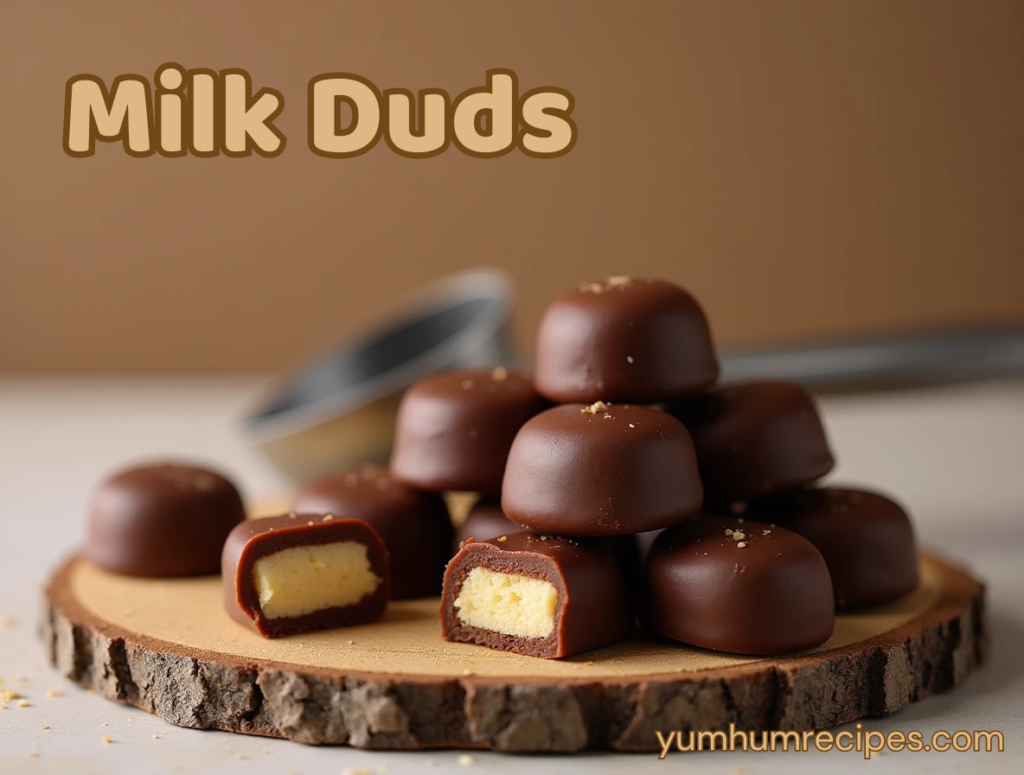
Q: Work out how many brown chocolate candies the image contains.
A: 11